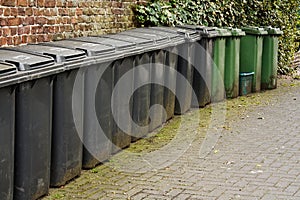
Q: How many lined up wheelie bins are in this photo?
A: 14